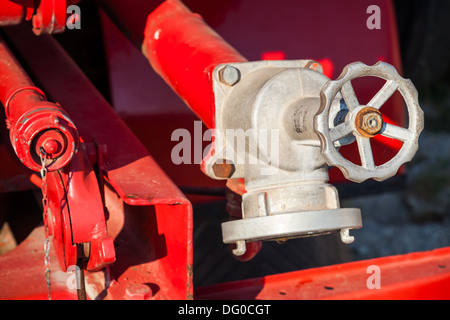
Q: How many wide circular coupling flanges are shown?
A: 1